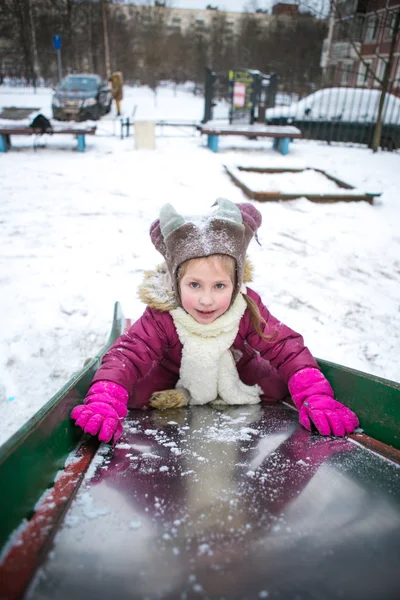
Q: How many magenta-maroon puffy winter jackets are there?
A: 1